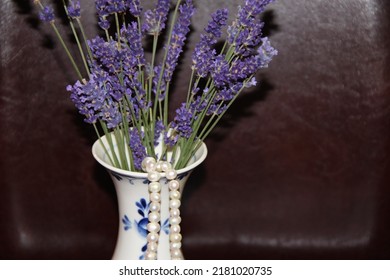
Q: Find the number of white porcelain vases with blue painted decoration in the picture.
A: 1